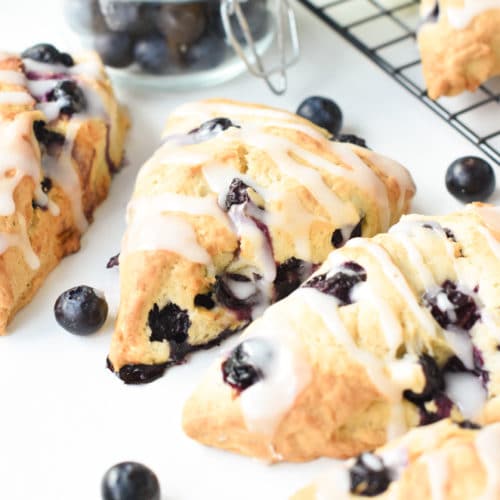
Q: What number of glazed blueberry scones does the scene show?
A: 5